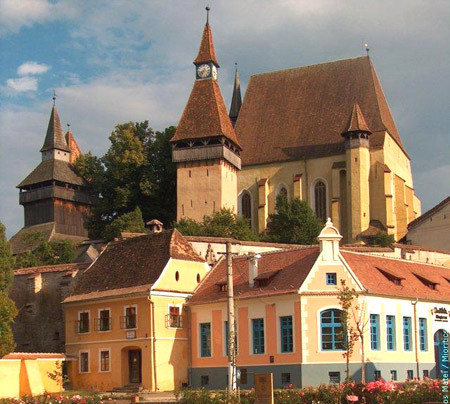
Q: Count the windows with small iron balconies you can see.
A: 4